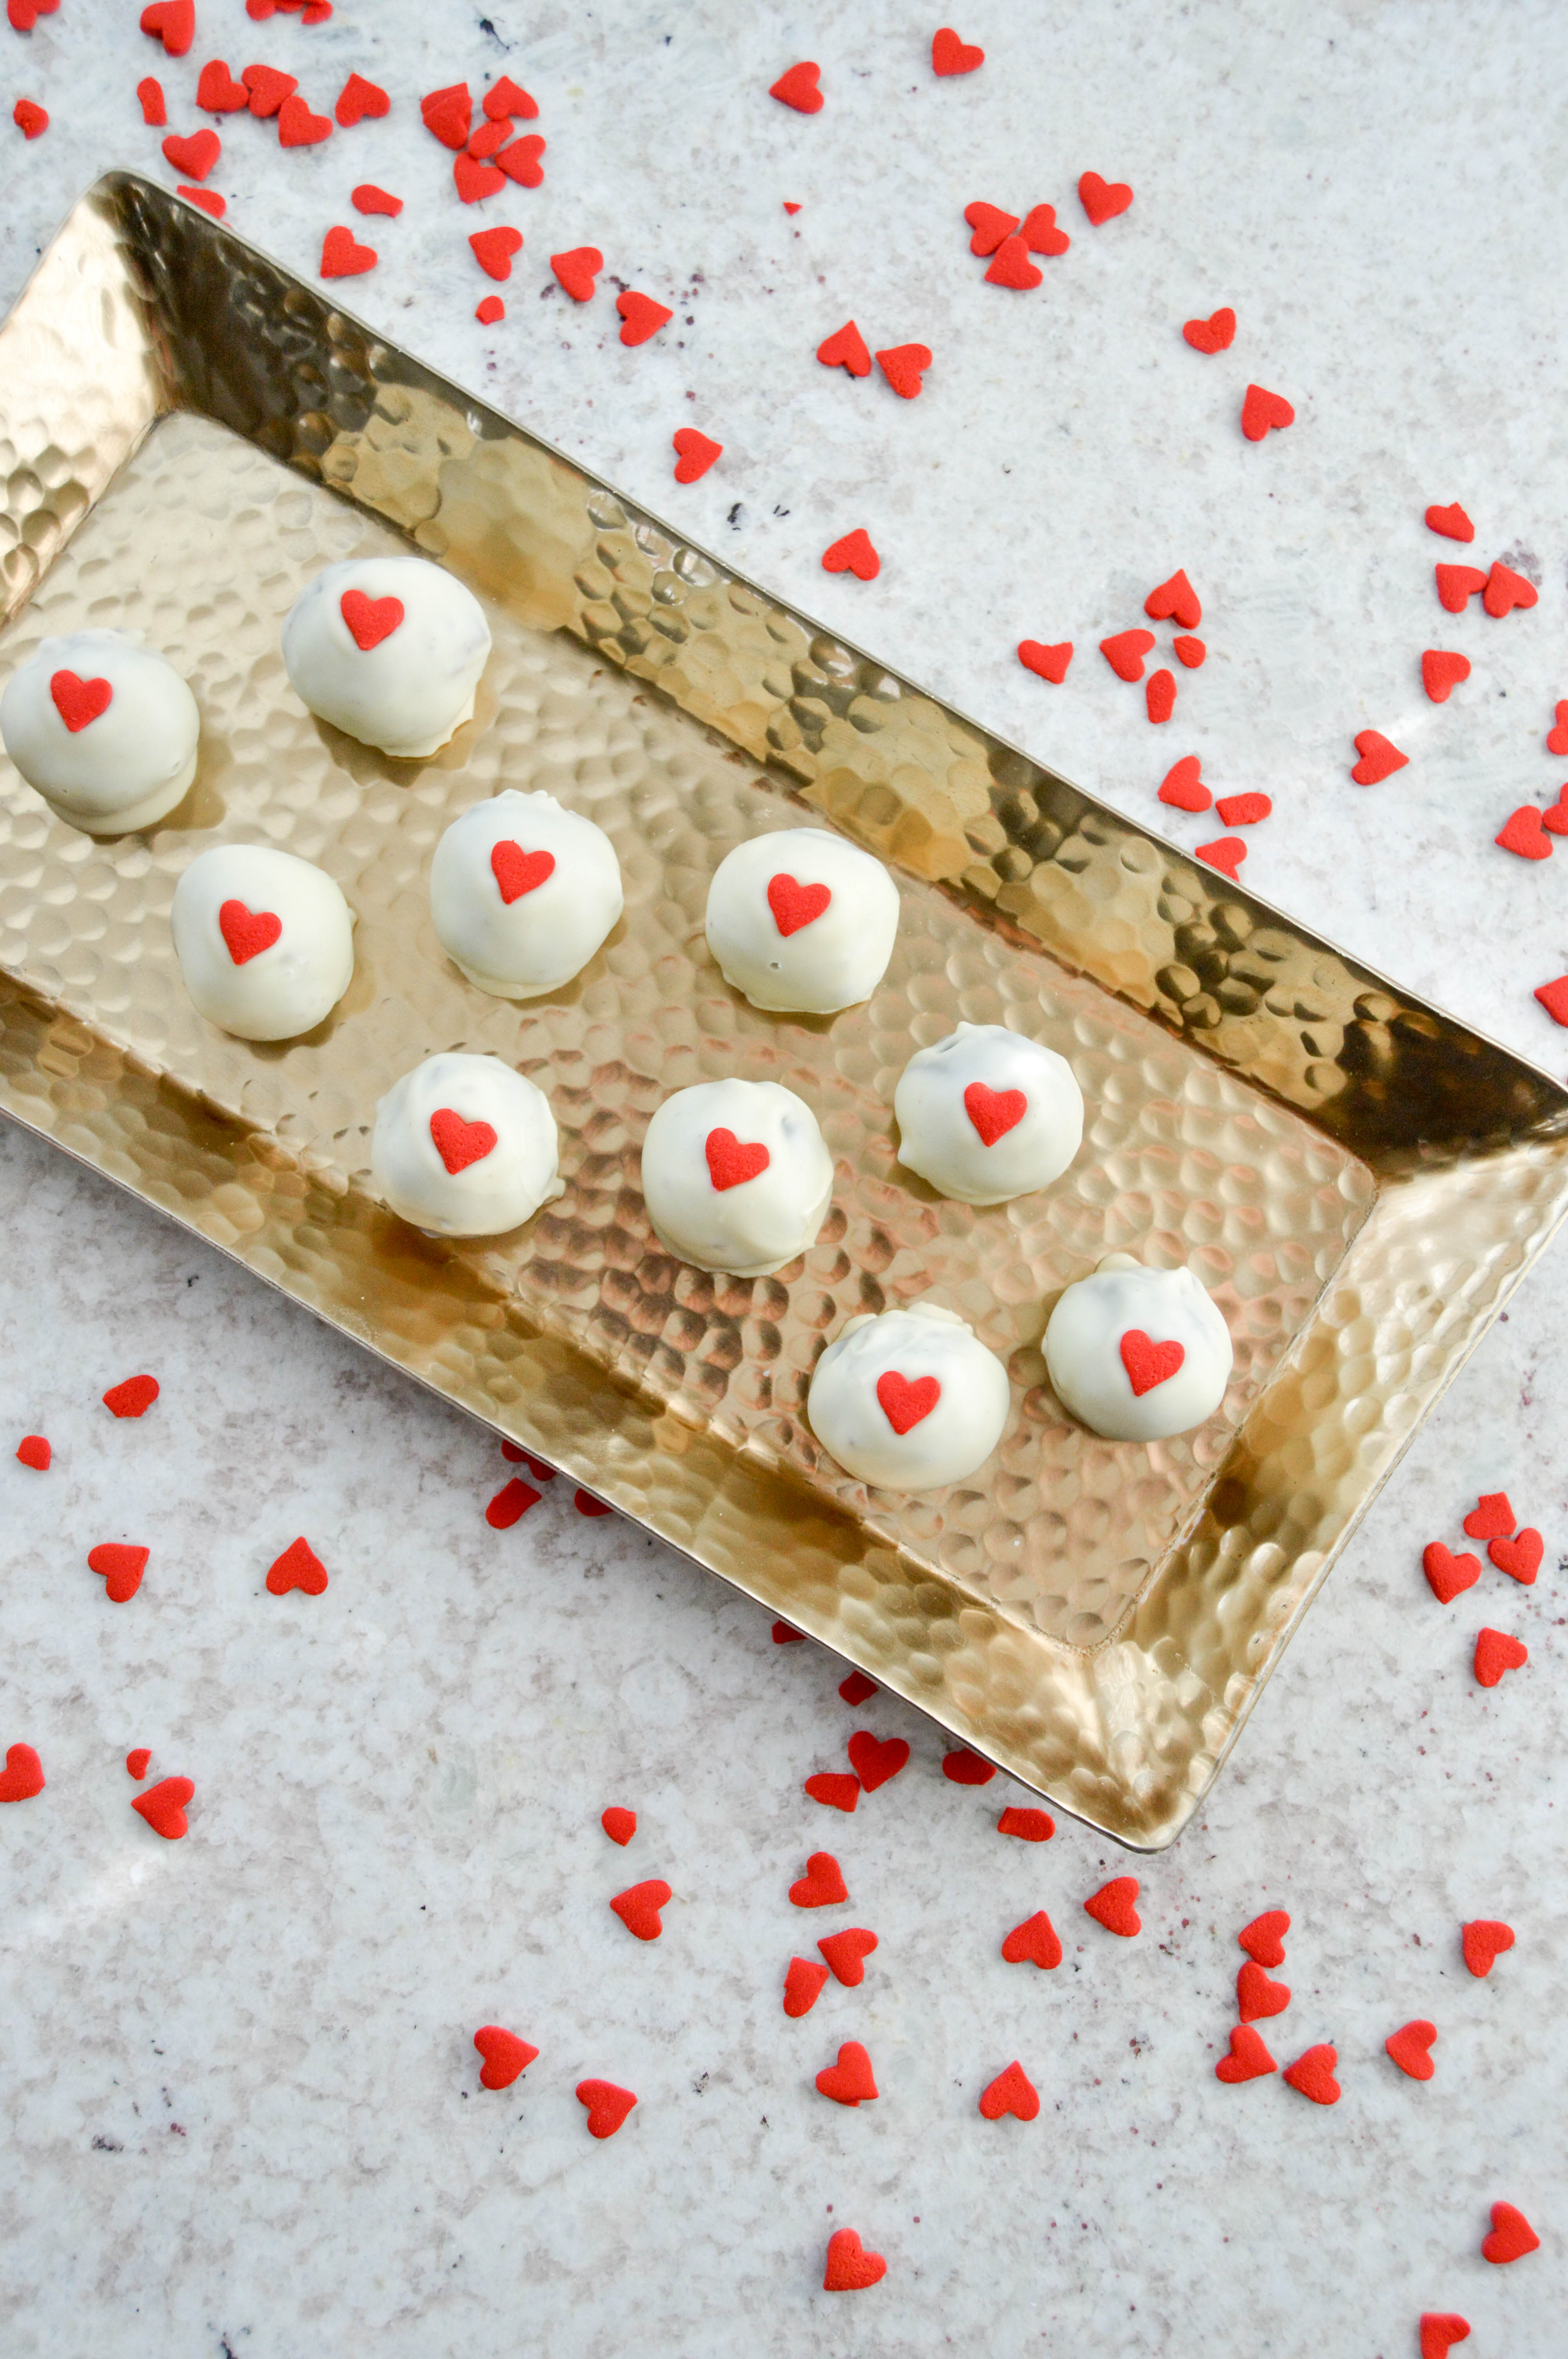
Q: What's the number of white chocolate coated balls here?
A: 10